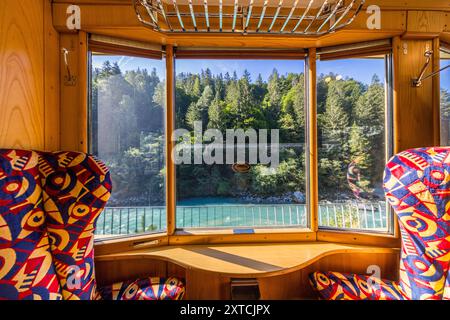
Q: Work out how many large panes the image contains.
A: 3